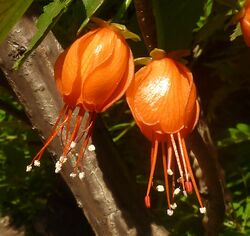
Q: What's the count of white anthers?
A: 14